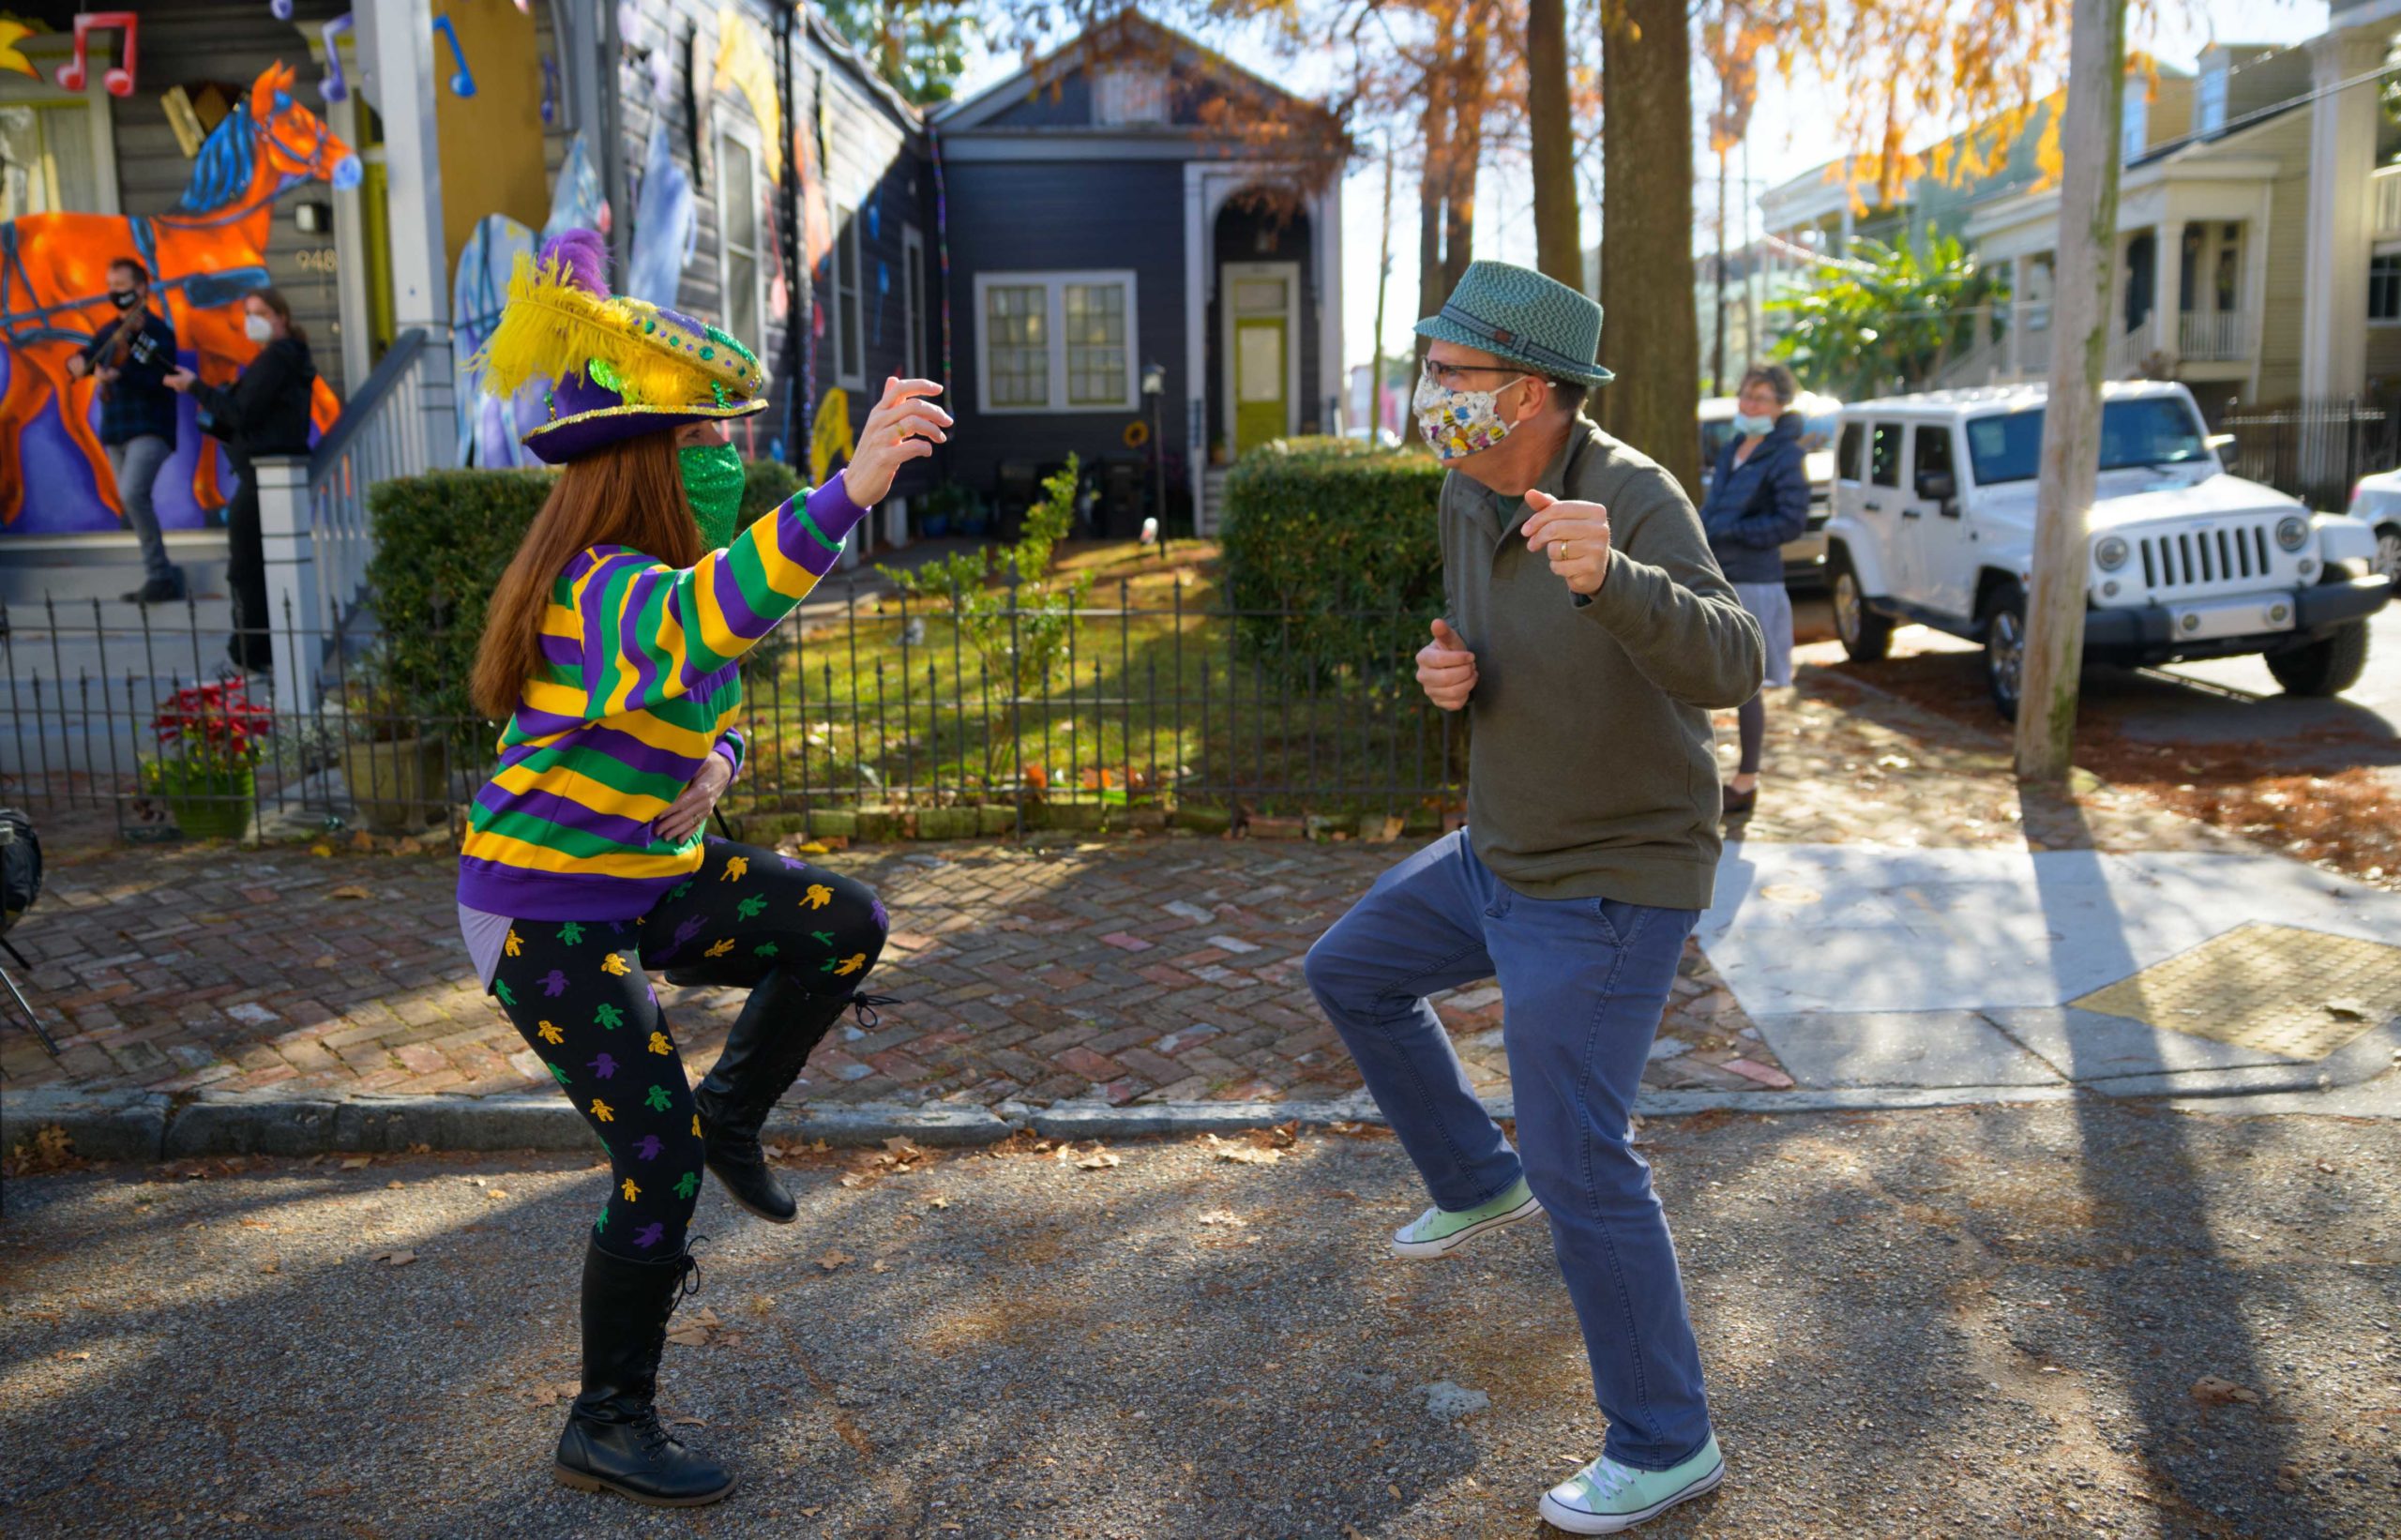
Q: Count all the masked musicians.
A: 2